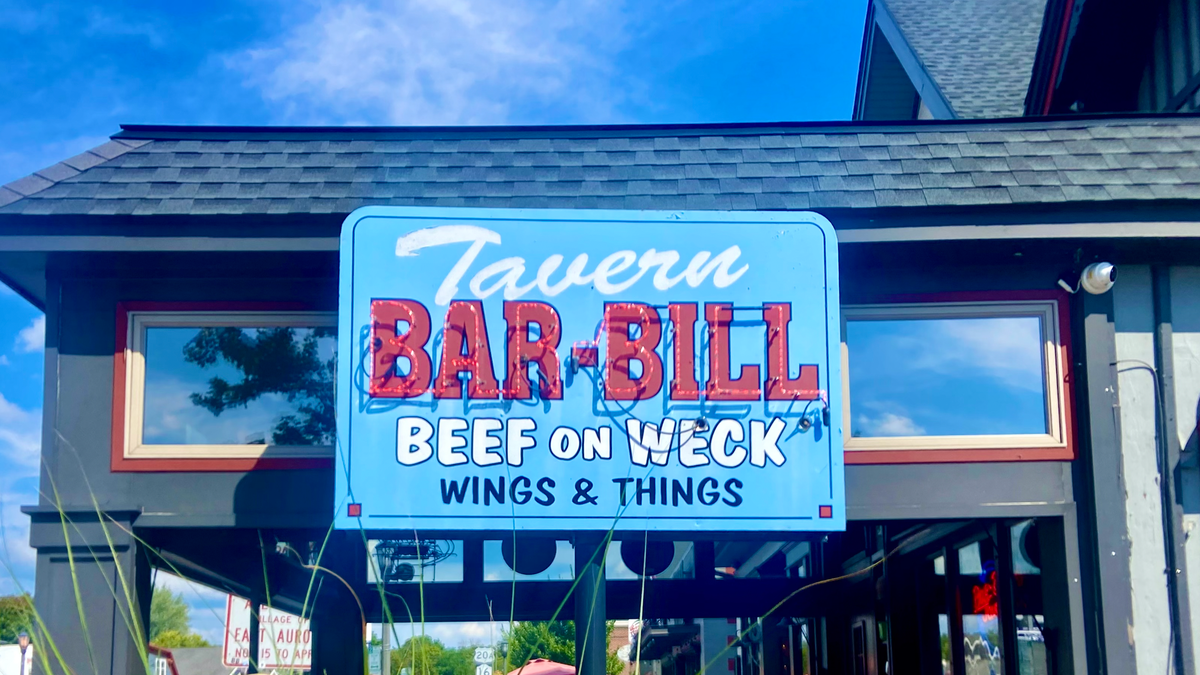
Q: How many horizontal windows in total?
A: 2